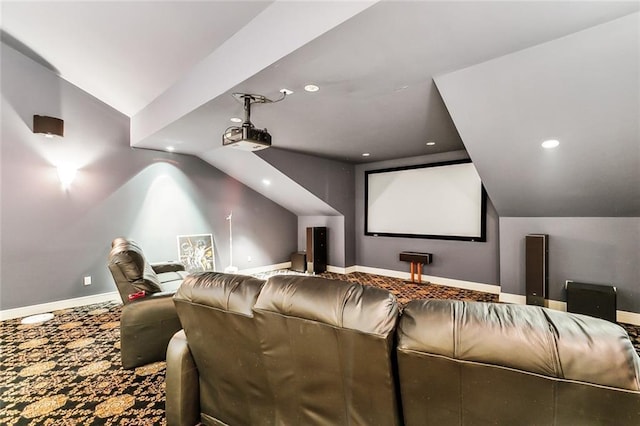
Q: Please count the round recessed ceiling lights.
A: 7